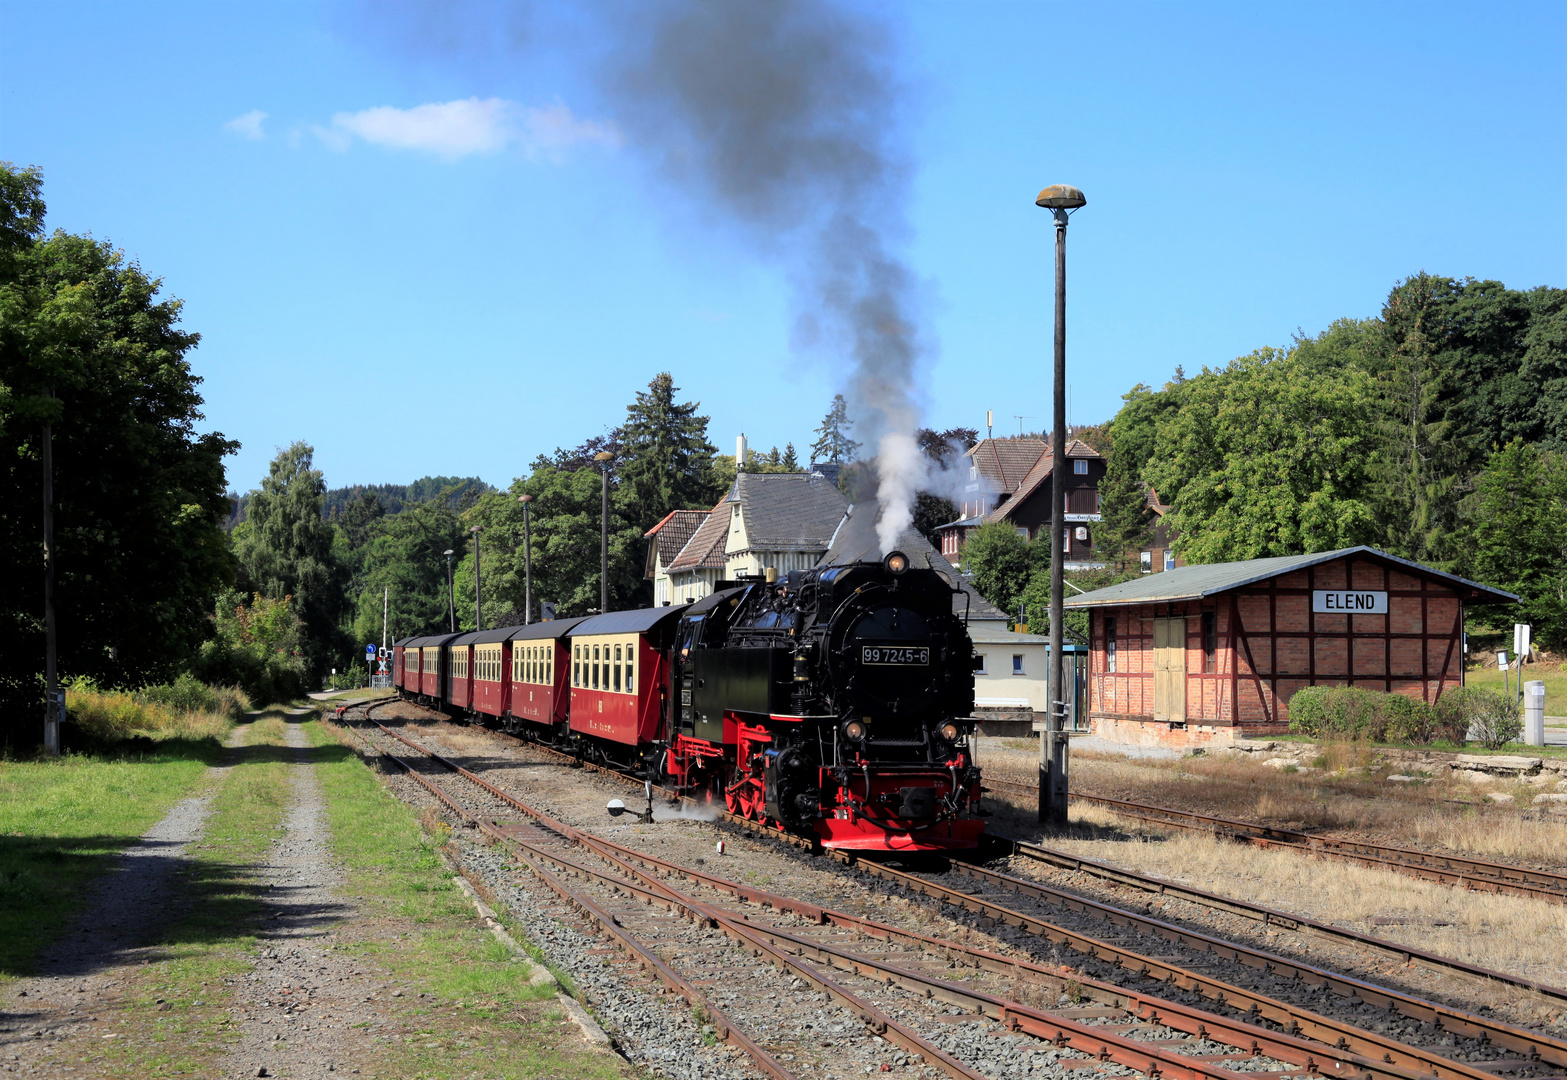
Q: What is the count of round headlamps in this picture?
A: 3